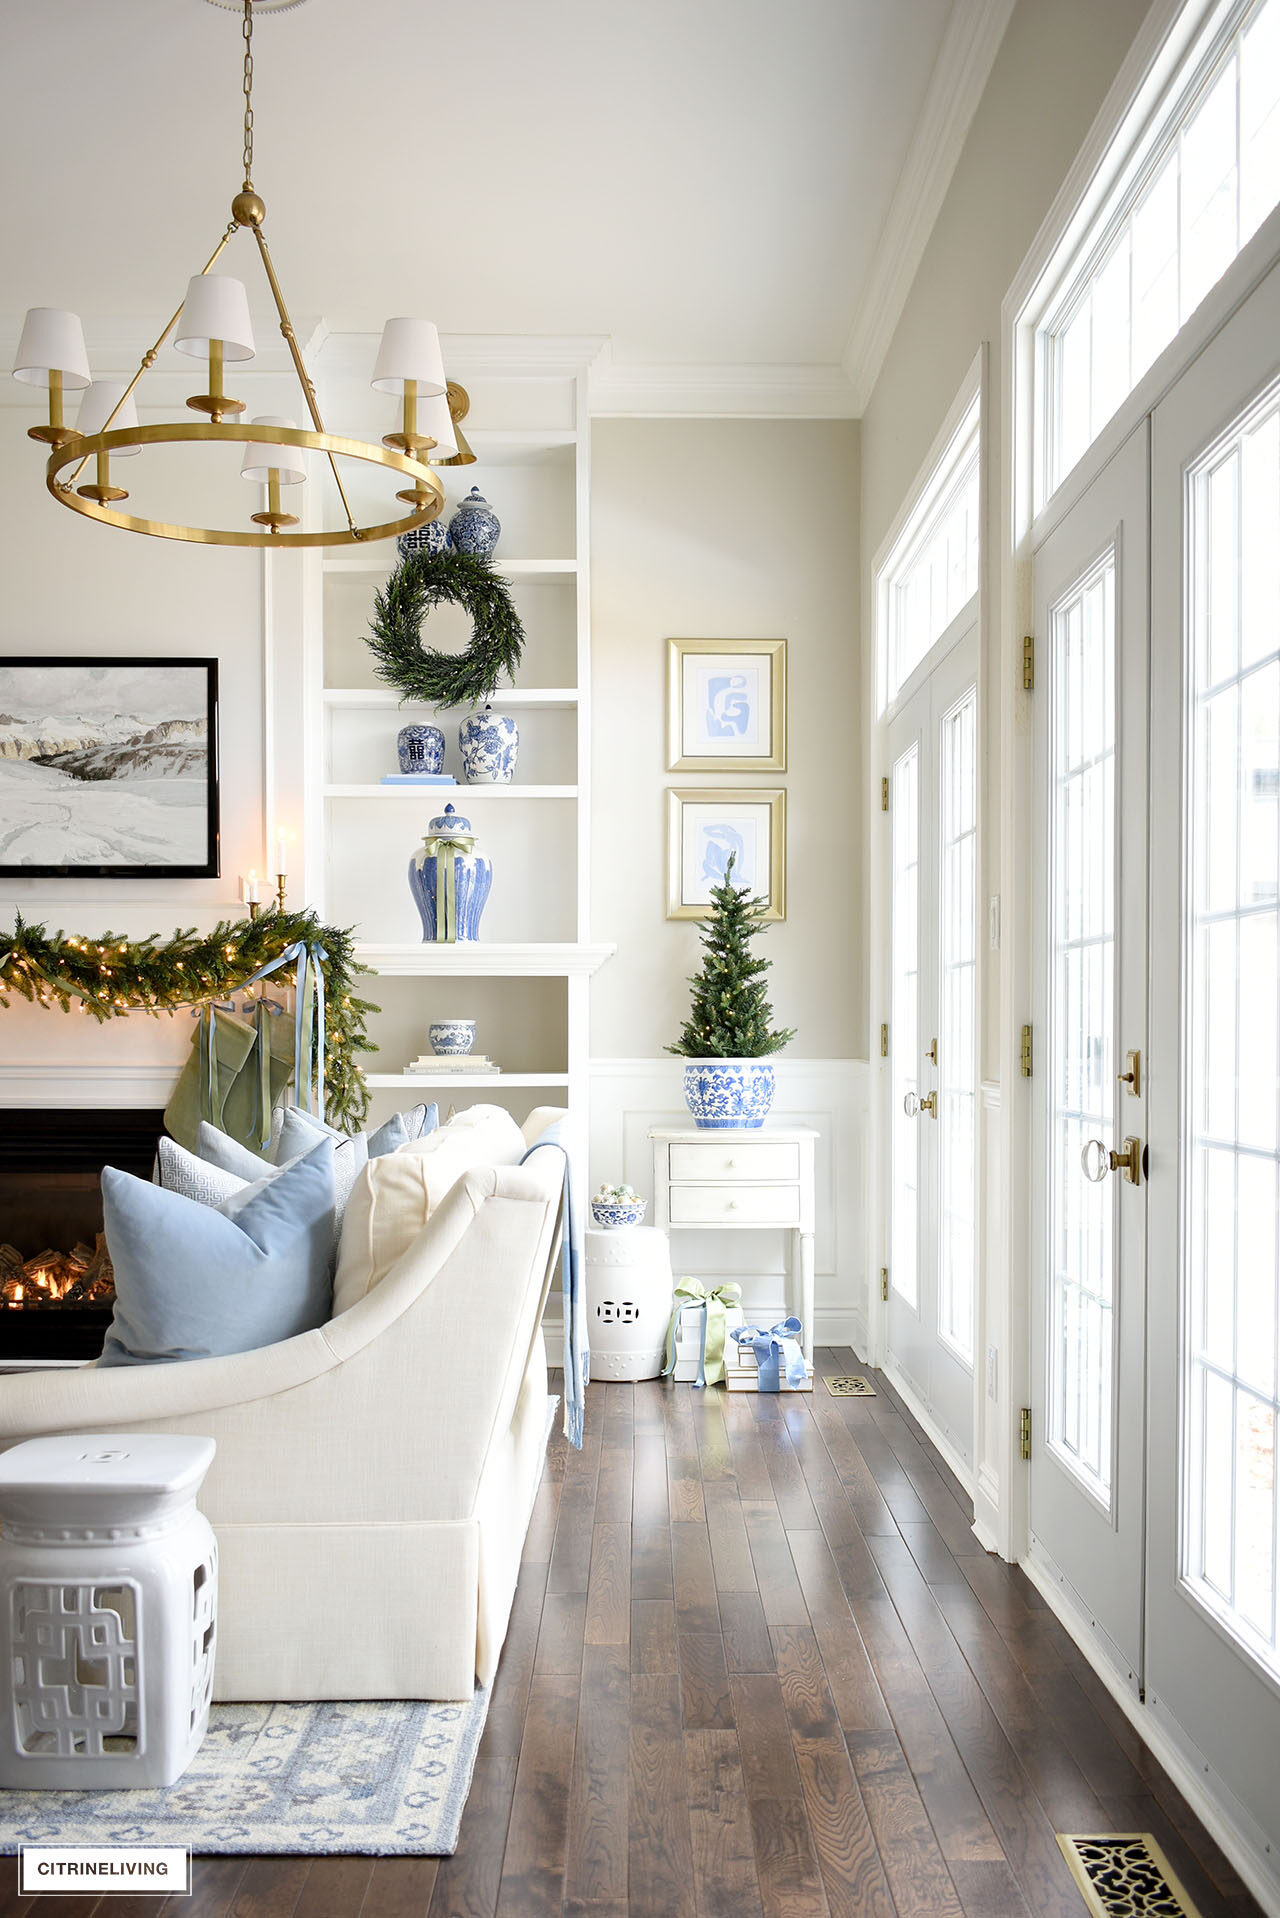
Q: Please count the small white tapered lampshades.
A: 6